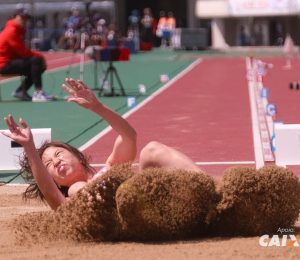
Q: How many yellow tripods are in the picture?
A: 0